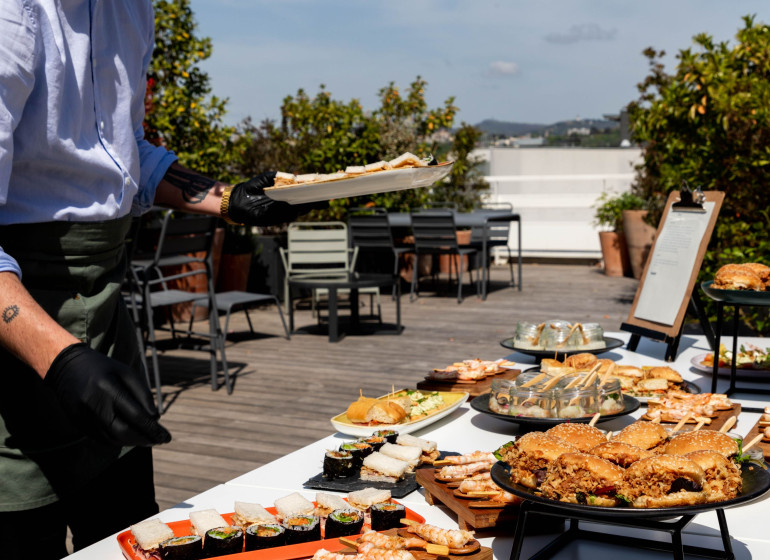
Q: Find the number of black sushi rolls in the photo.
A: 10